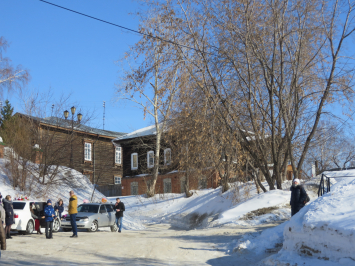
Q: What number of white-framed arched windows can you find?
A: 3